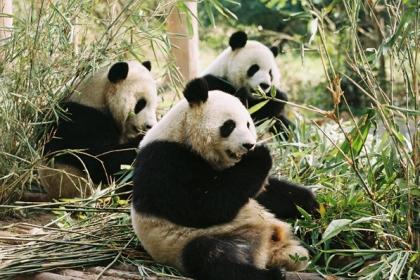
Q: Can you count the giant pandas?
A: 3